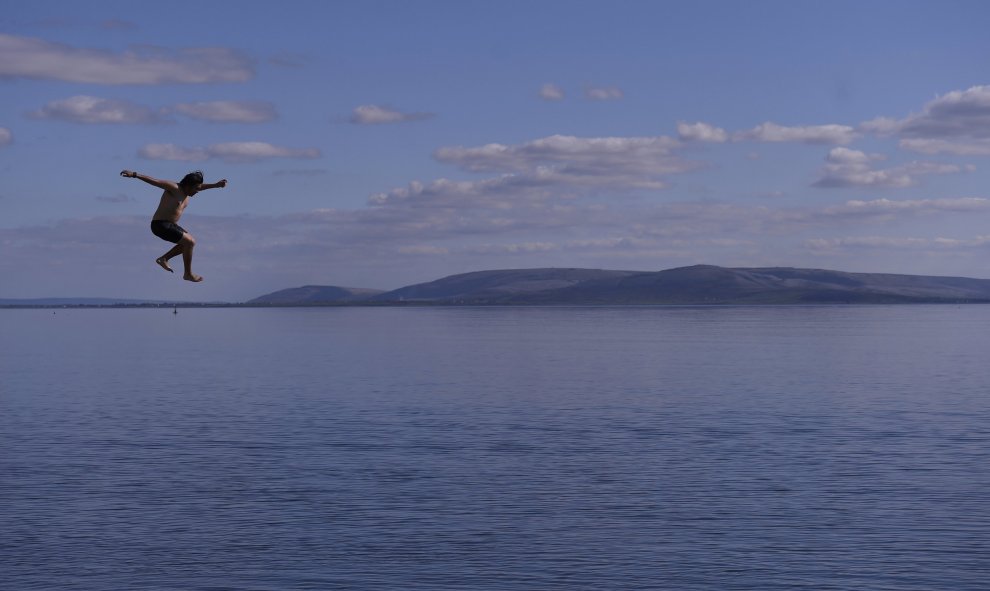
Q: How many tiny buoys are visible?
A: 2